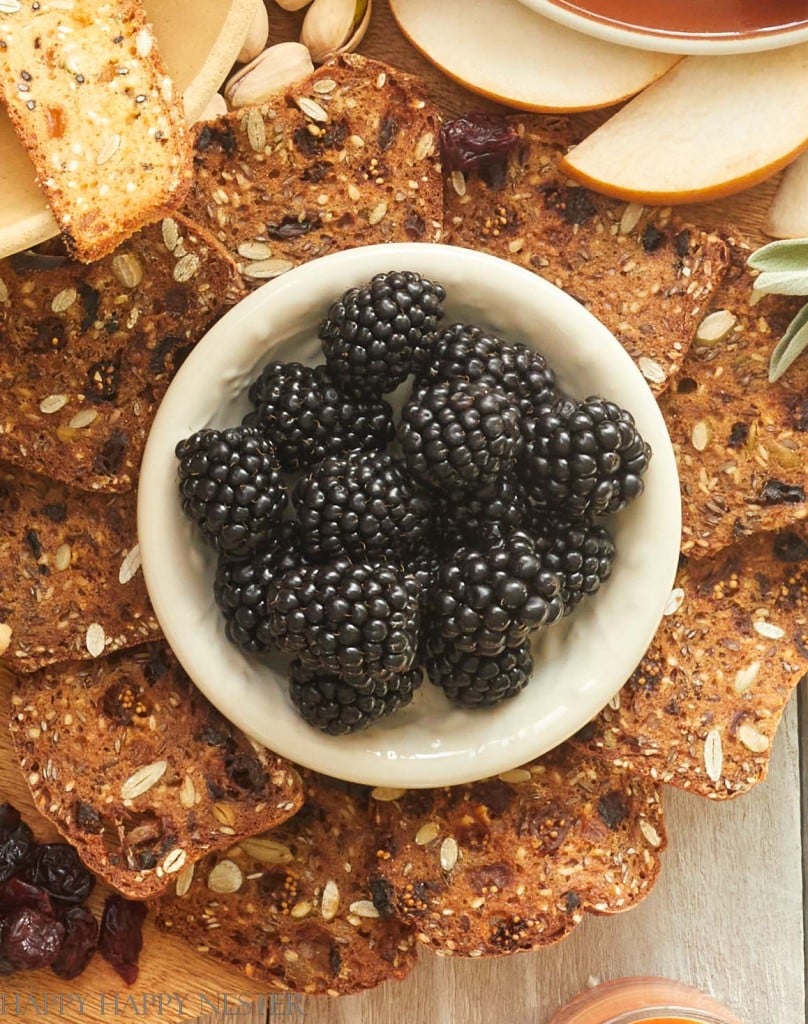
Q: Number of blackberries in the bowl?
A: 14